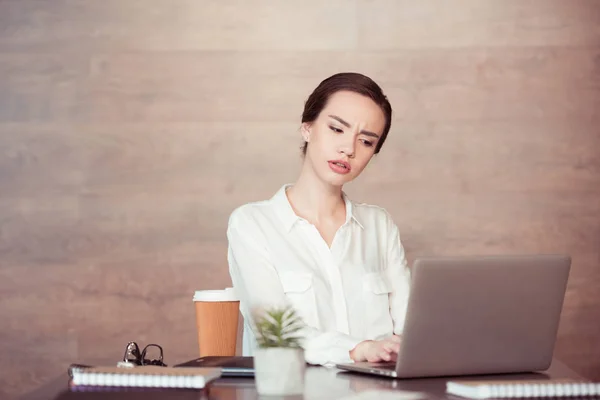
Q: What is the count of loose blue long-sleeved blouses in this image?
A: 0